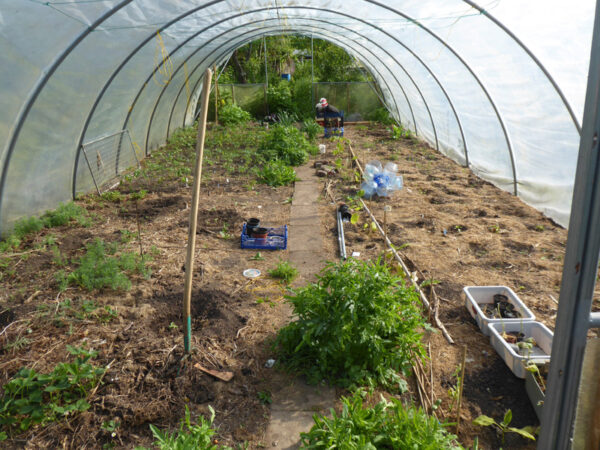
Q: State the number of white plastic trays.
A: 2